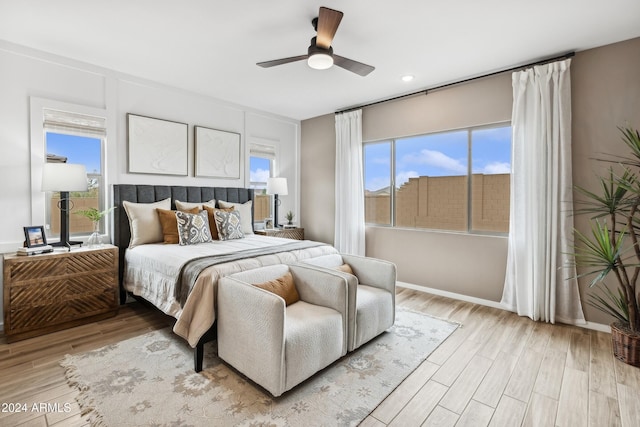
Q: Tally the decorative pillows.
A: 9